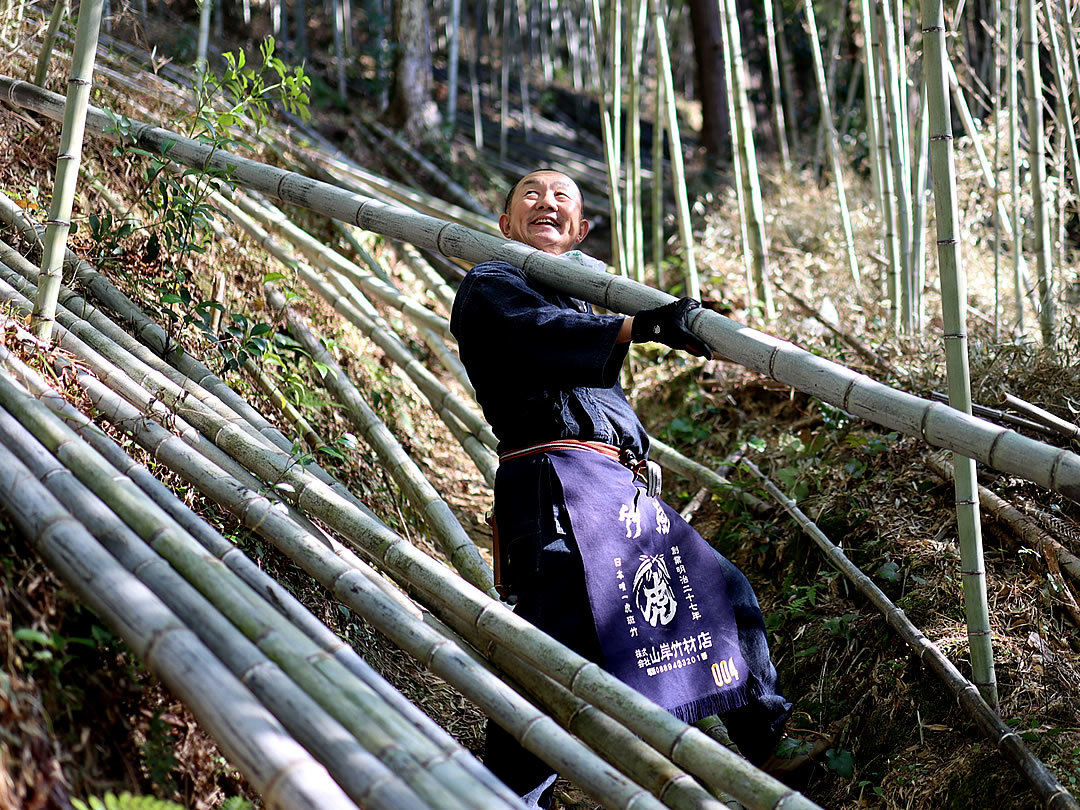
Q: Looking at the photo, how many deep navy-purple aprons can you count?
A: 1